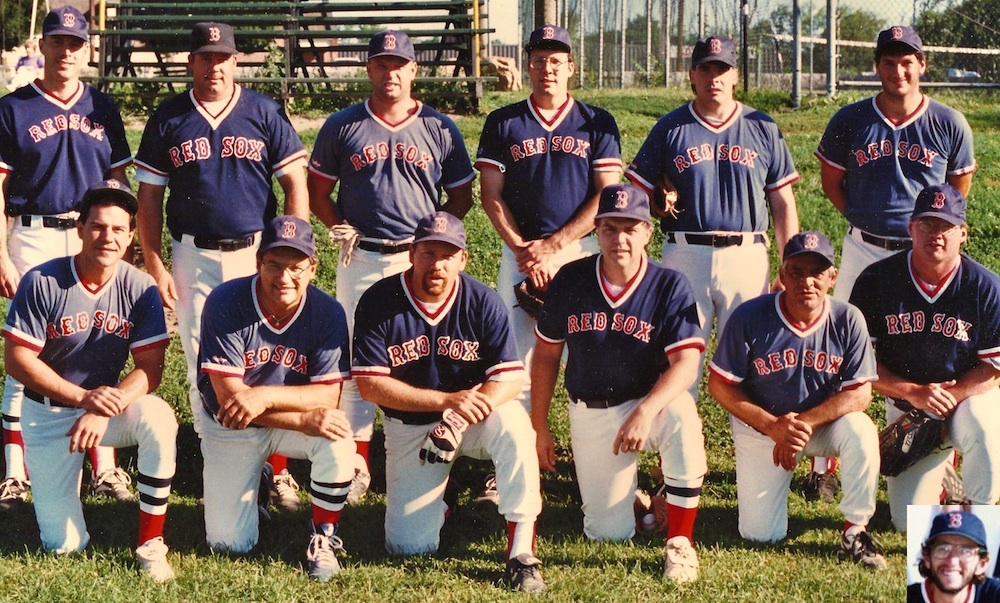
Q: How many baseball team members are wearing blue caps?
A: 13